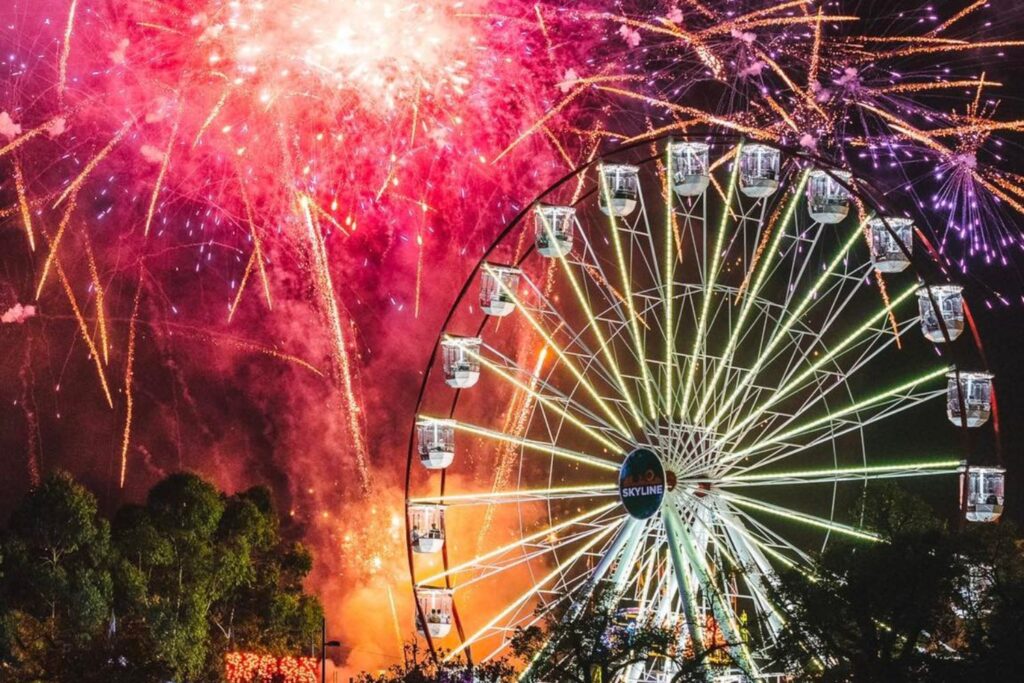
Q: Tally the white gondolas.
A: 14